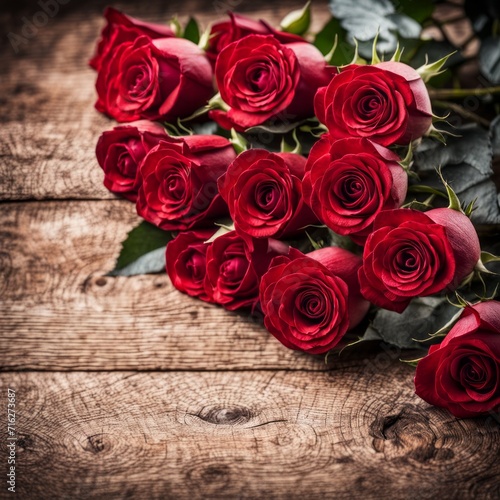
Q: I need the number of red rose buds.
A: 14